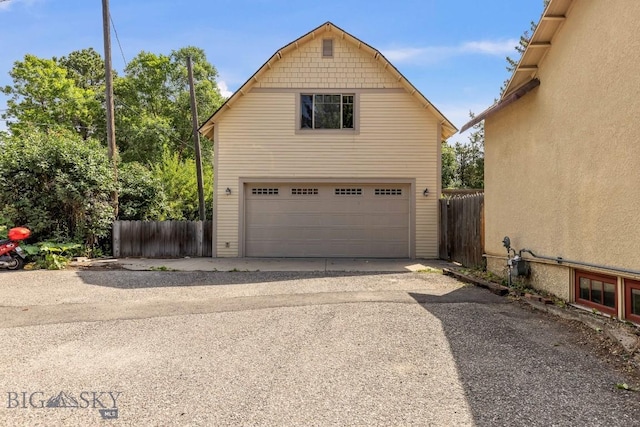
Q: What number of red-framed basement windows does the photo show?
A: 2